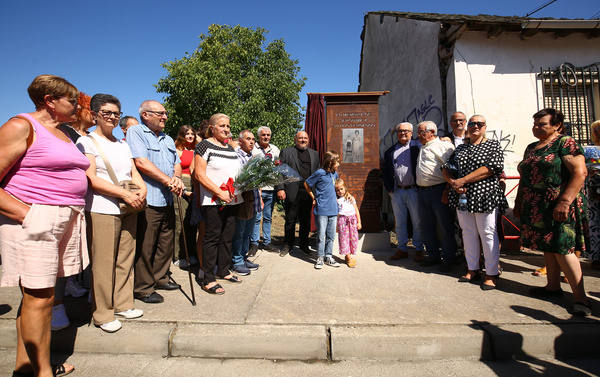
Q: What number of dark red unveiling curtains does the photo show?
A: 1